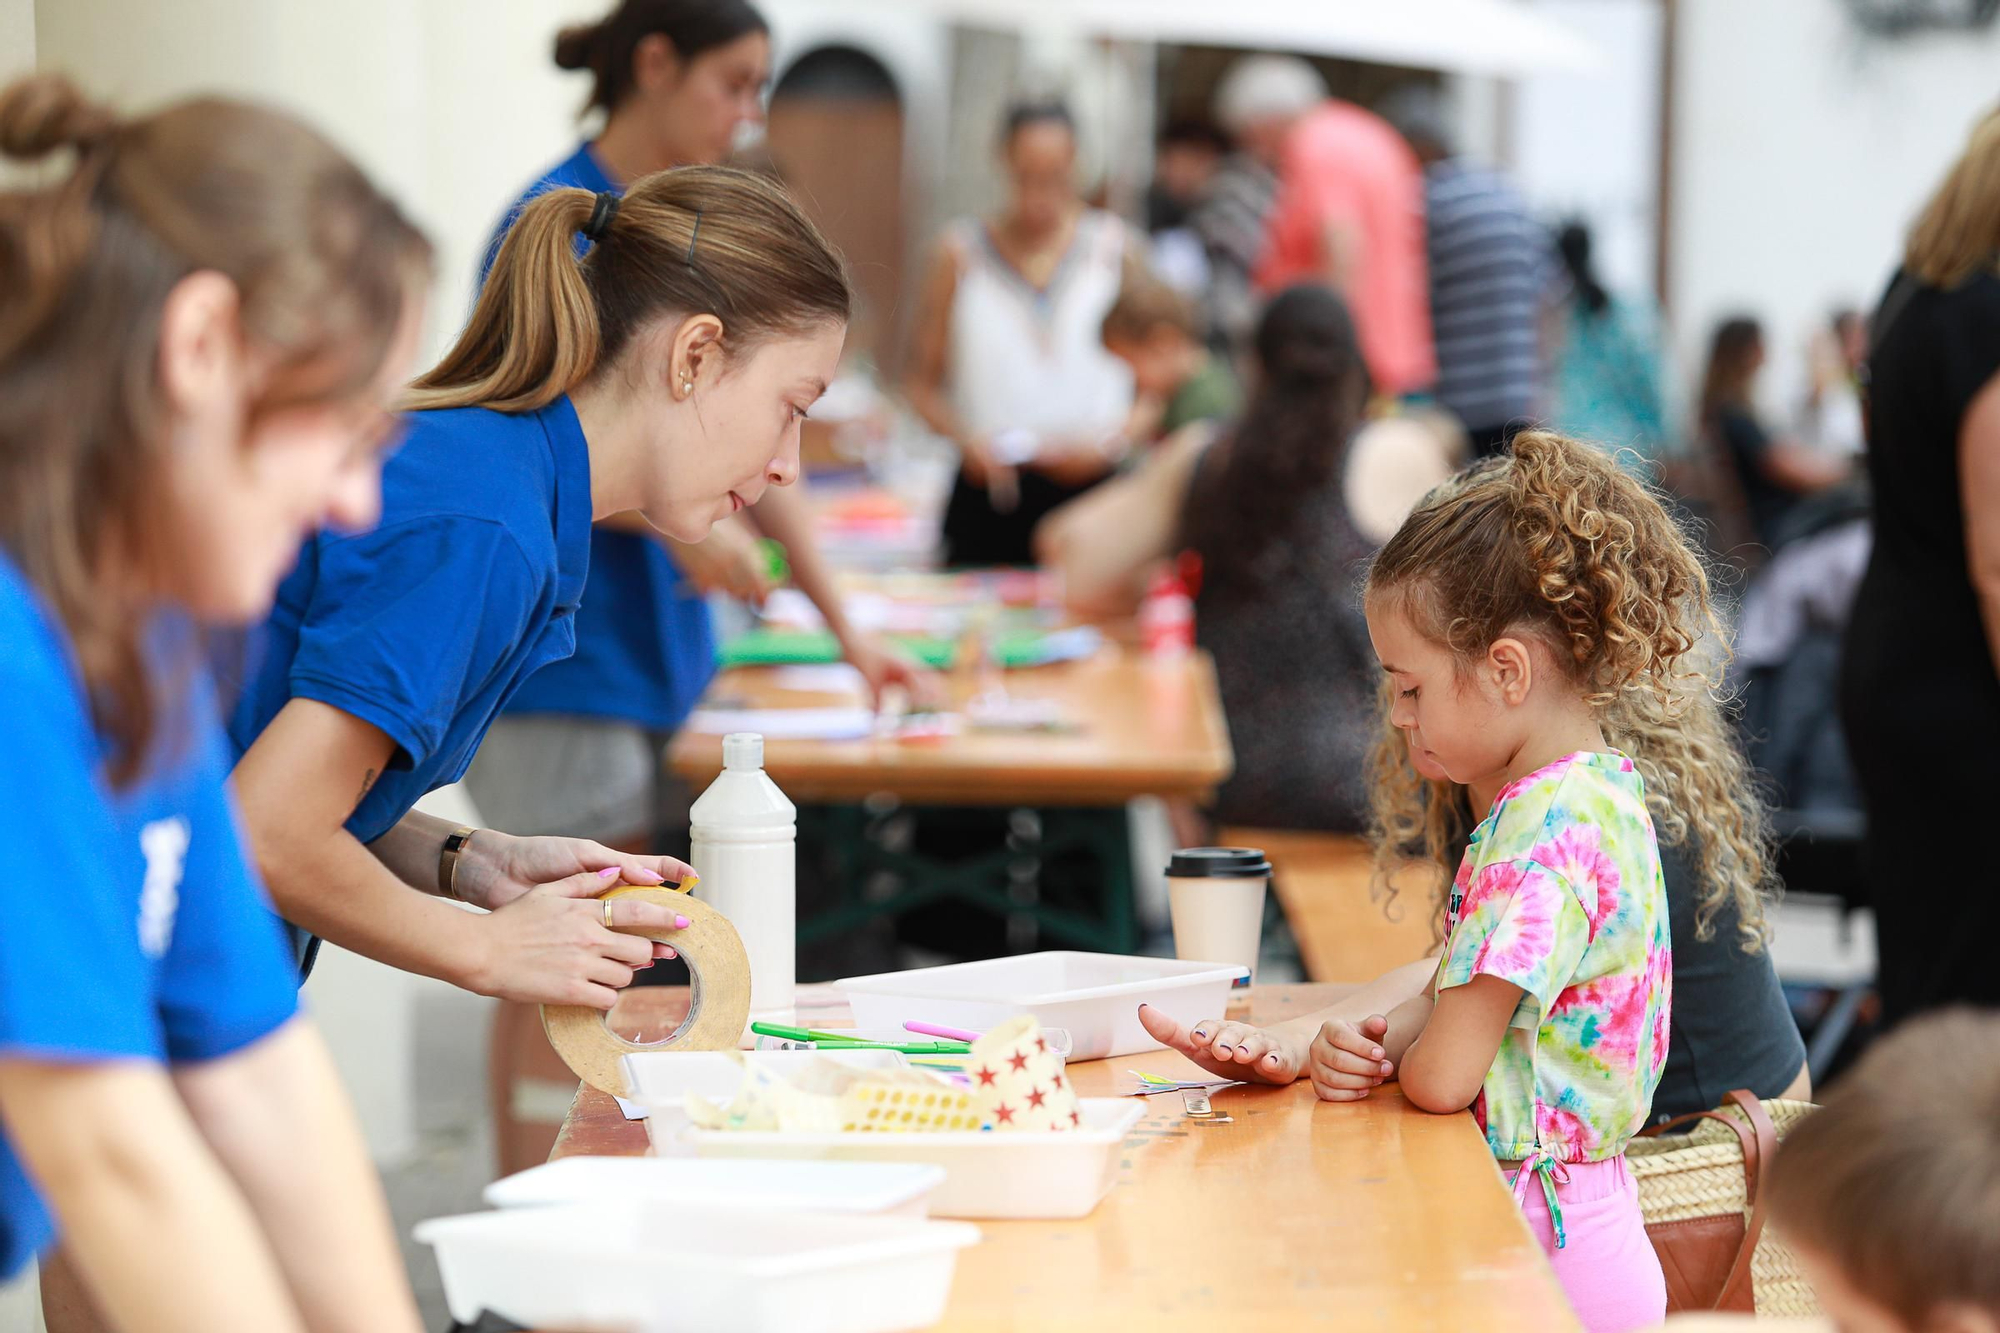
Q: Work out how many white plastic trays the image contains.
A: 5